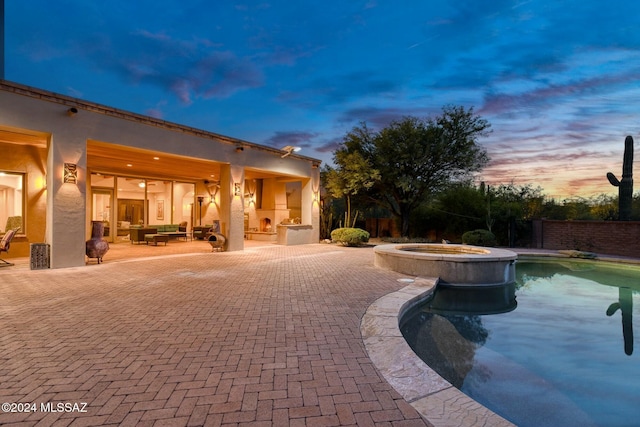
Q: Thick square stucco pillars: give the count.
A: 3